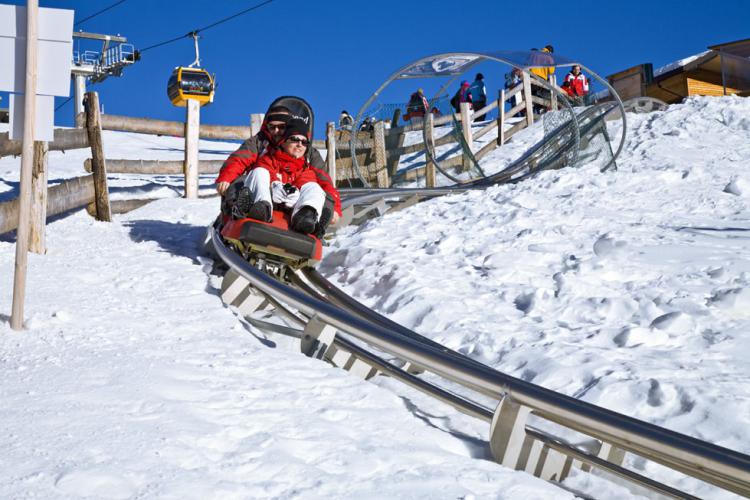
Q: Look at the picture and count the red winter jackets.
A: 3